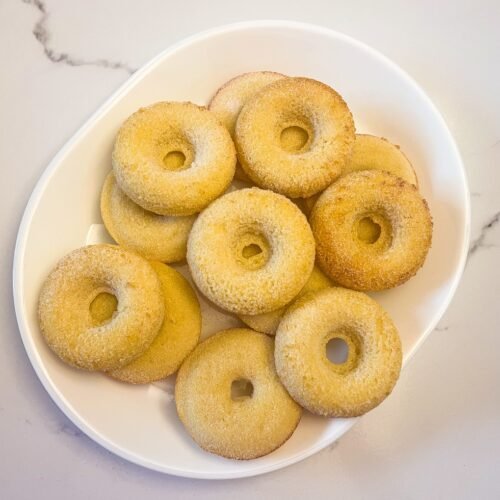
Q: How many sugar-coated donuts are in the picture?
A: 12